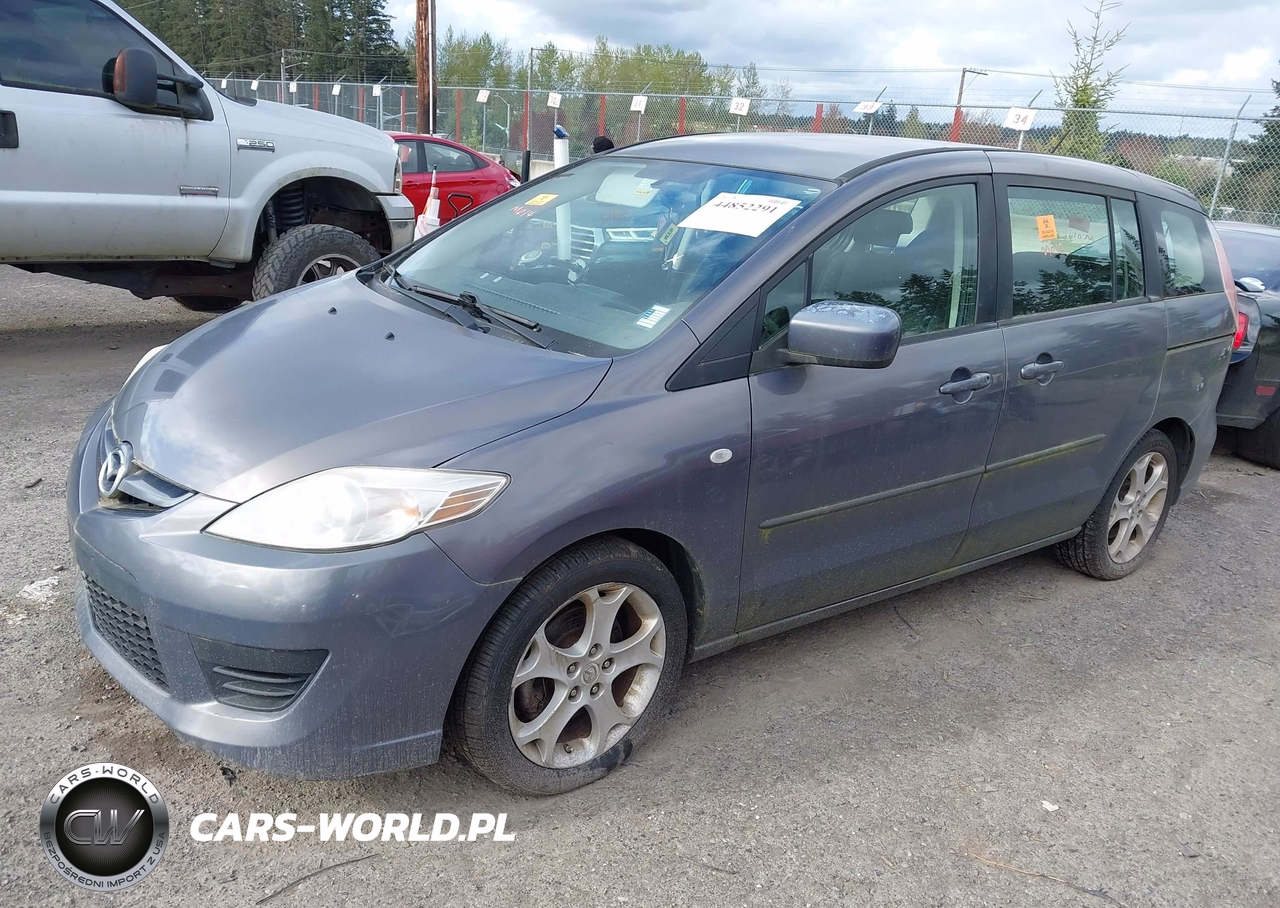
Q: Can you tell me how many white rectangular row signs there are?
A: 11